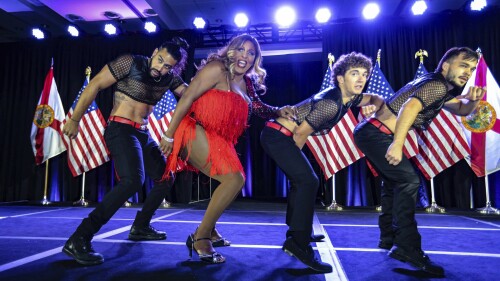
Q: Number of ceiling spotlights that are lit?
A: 11